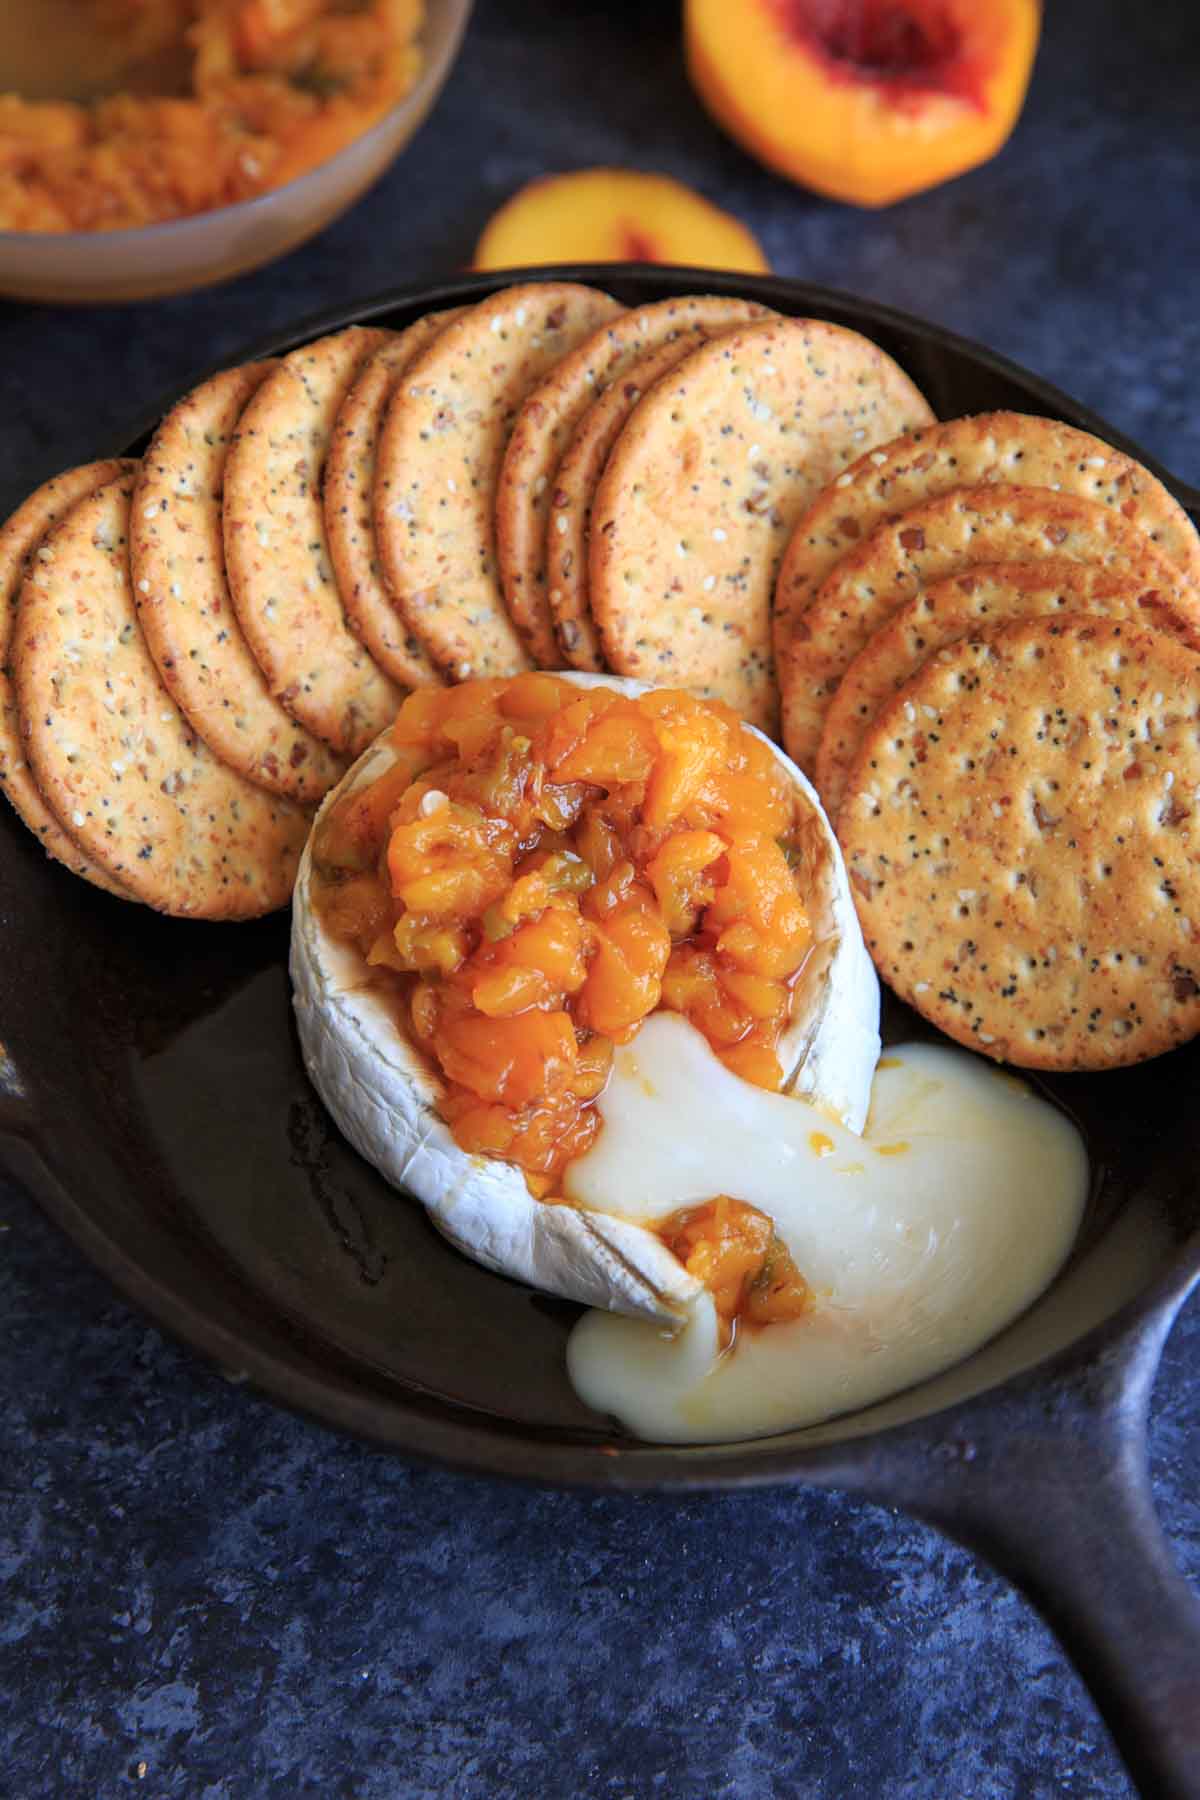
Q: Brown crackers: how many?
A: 13